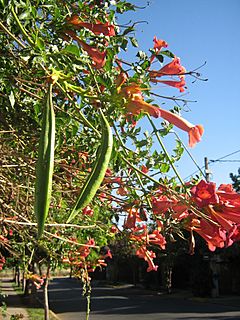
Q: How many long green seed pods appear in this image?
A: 2